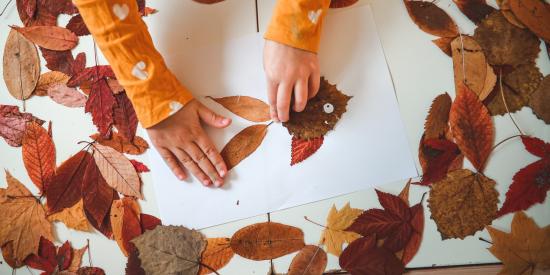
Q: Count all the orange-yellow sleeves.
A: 2